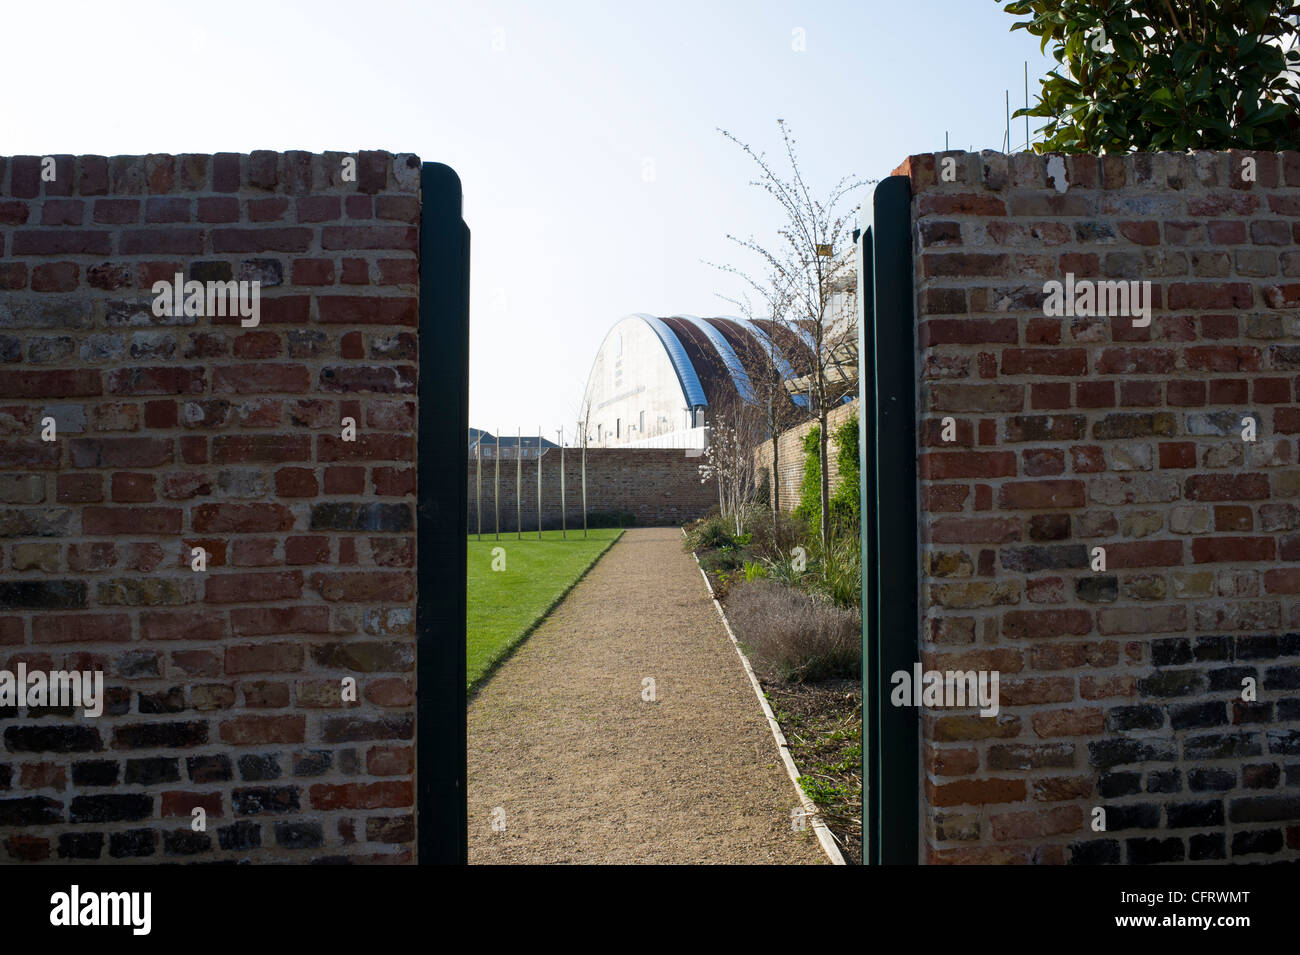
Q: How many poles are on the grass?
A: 6